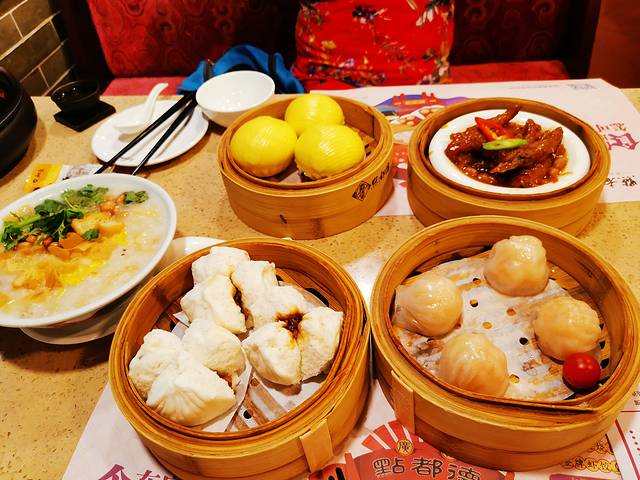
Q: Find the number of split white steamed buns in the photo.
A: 3